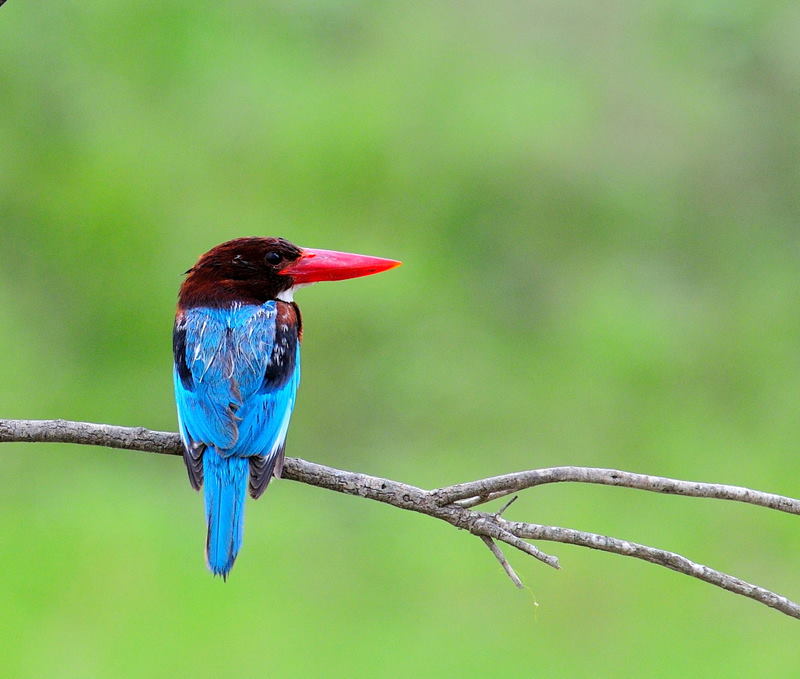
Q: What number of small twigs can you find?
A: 3